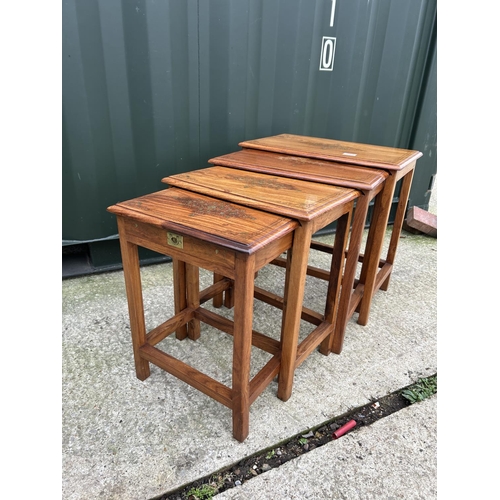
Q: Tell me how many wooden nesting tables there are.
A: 4